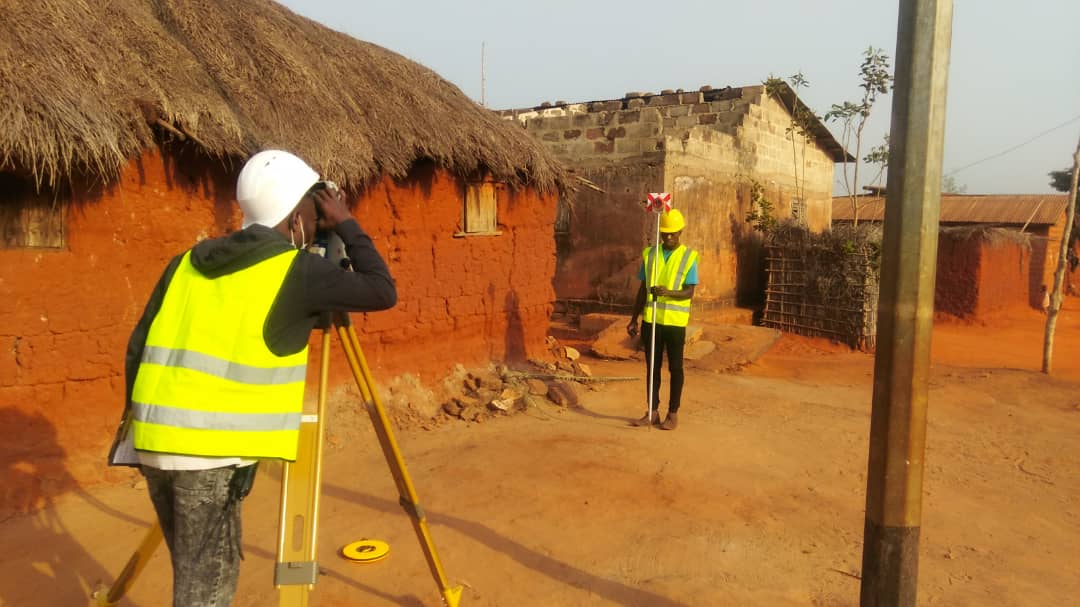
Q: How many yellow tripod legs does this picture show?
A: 3